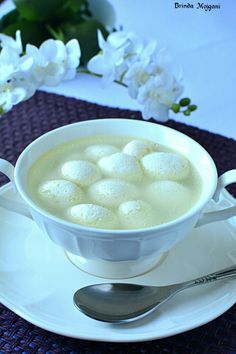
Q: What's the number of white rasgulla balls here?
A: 10